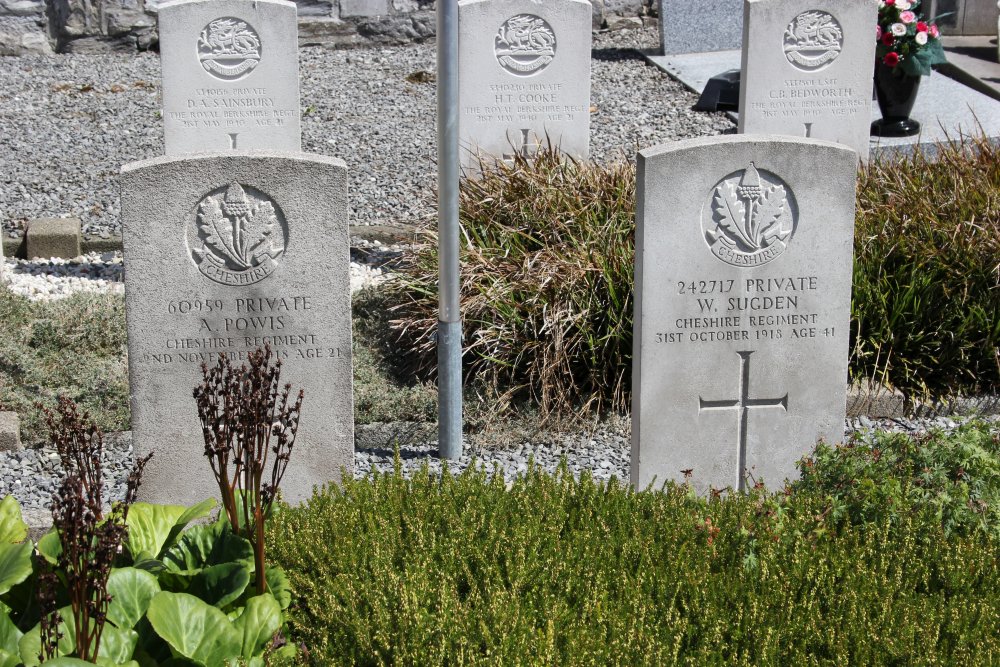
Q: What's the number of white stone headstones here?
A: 5